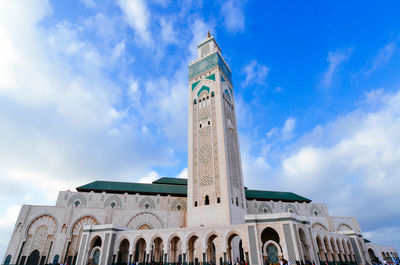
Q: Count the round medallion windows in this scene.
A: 7